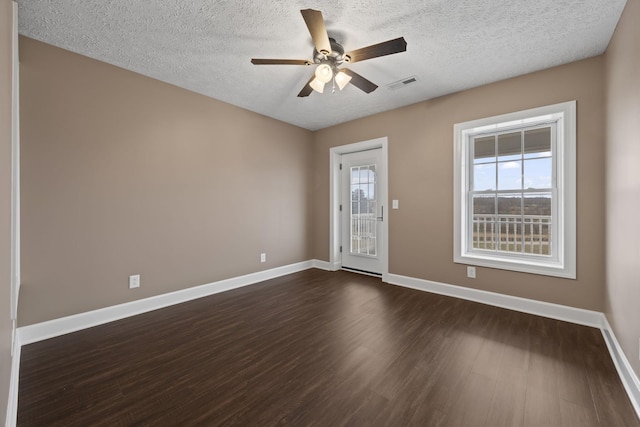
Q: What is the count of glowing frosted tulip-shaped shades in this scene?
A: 3